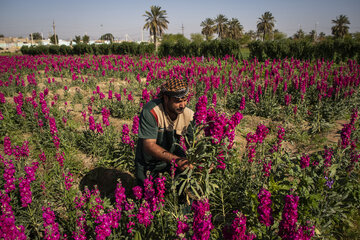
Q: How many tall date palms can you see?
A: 6